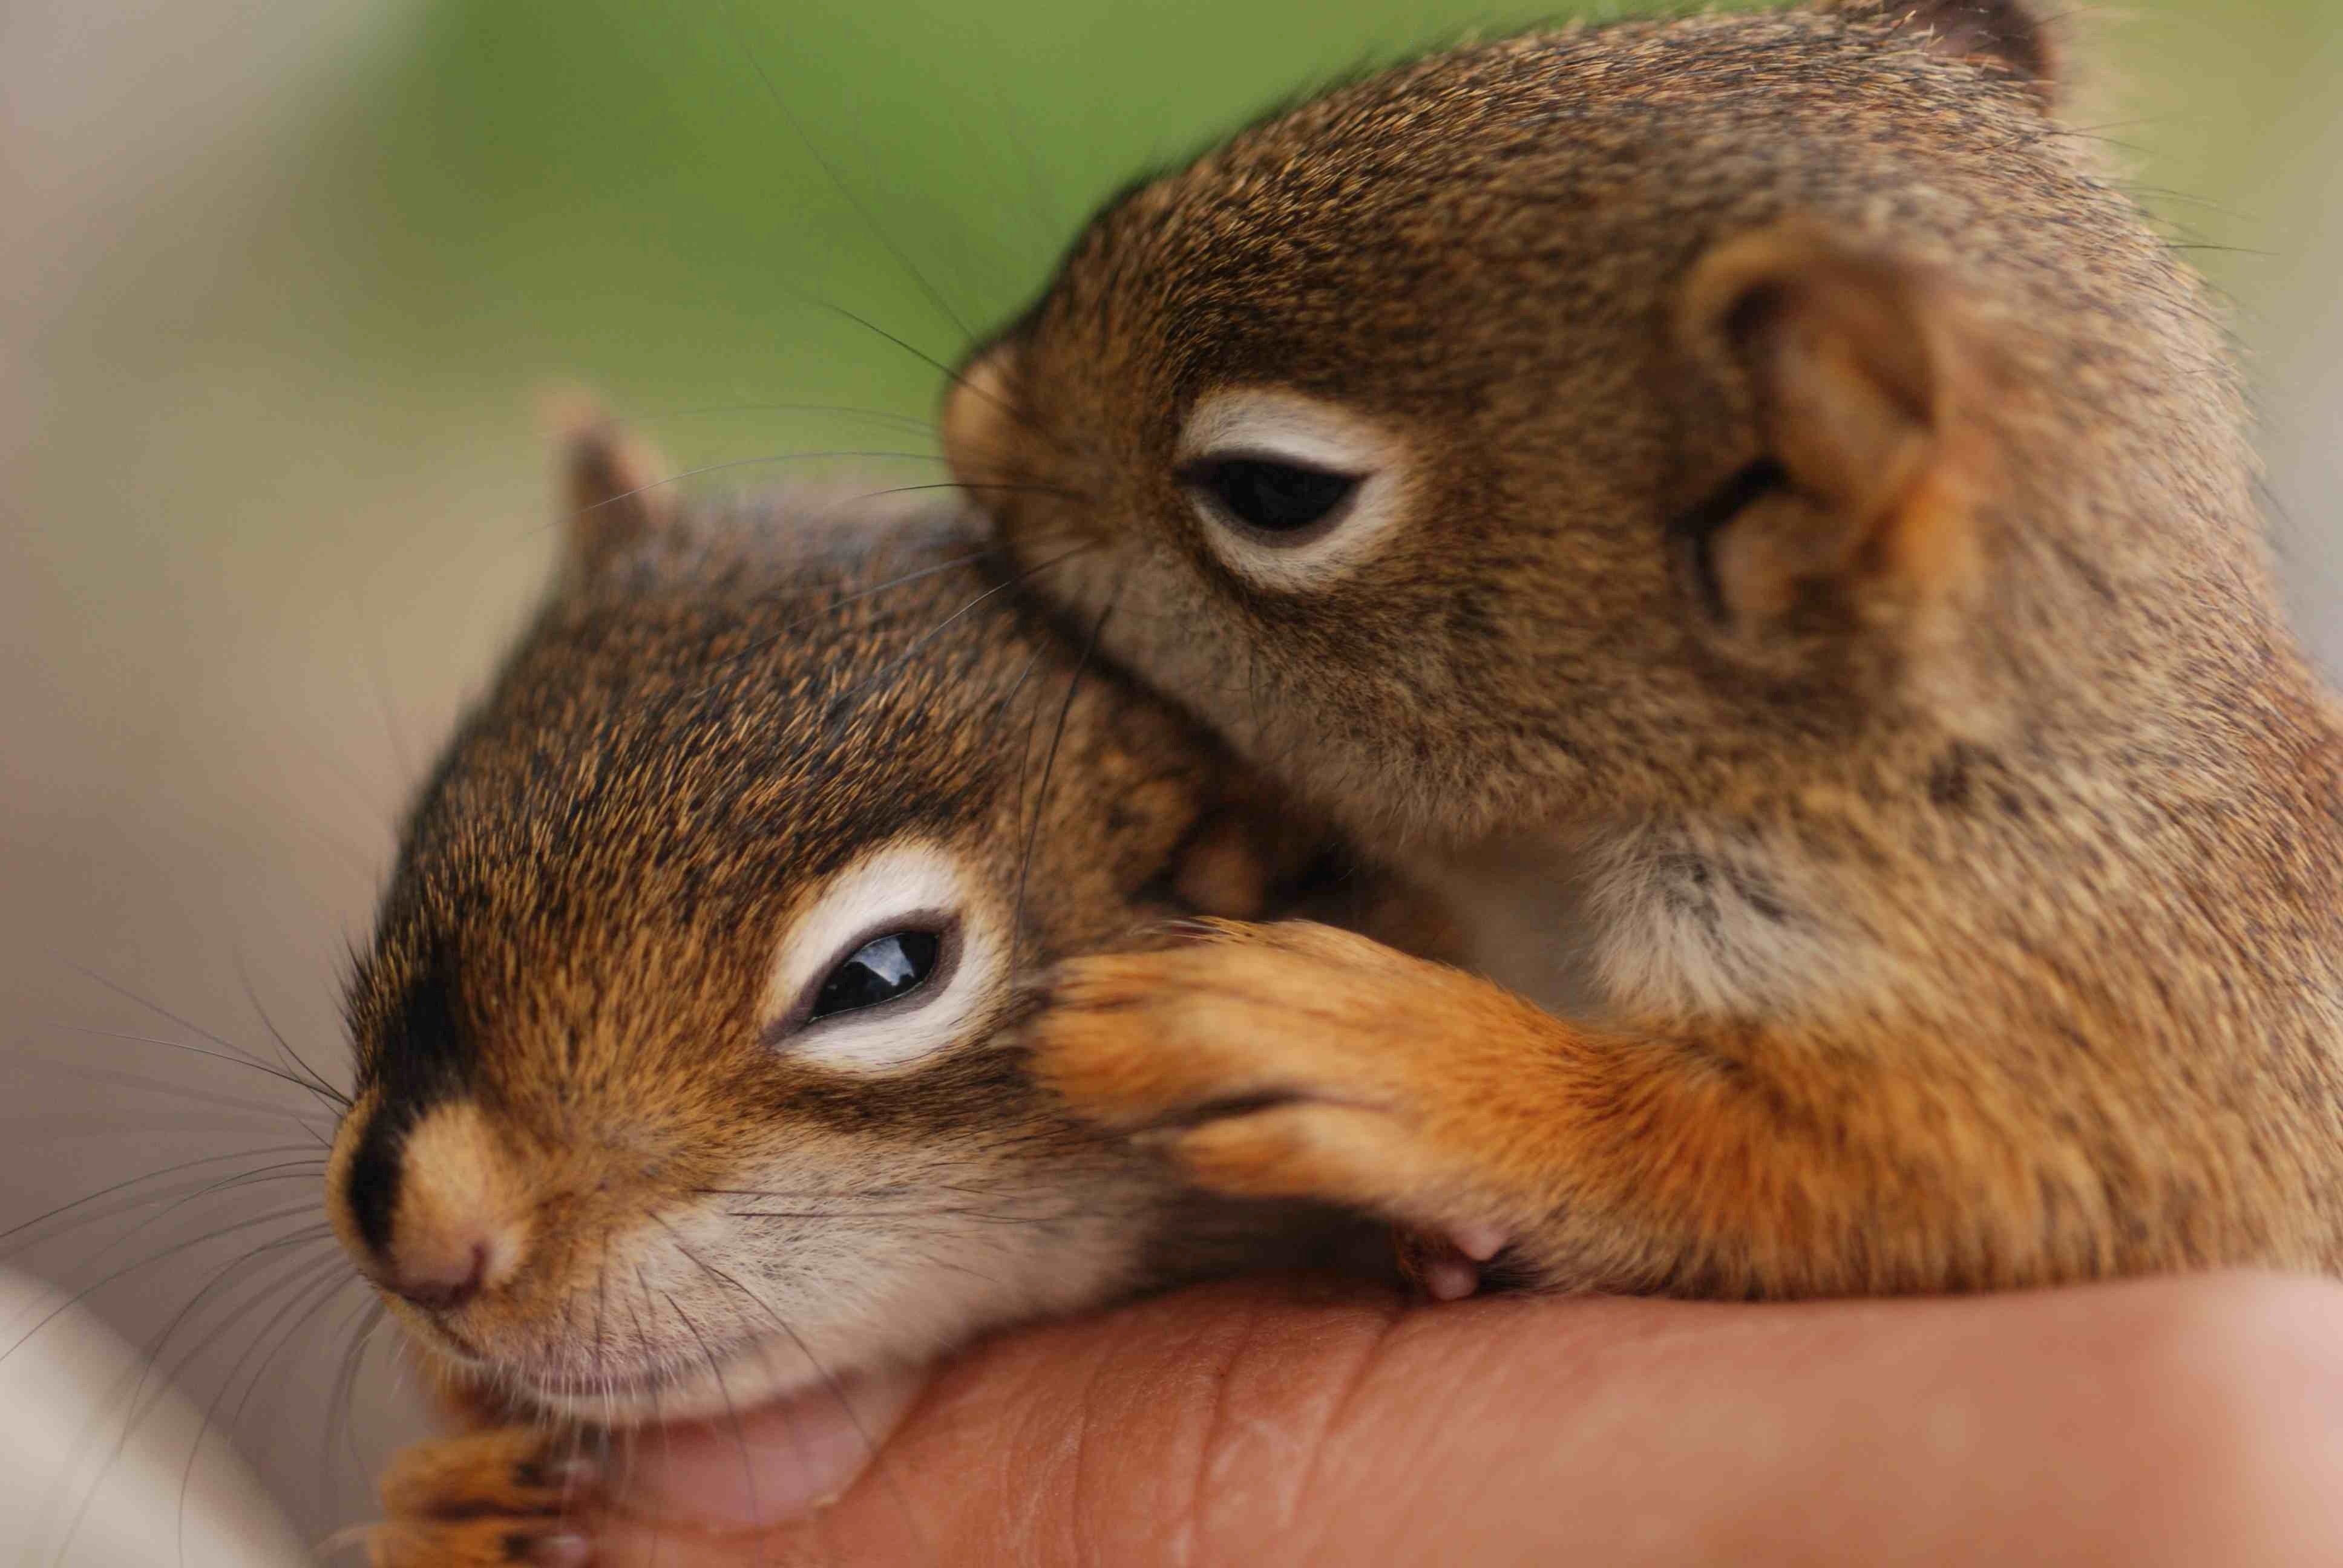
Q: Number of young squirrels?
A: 2